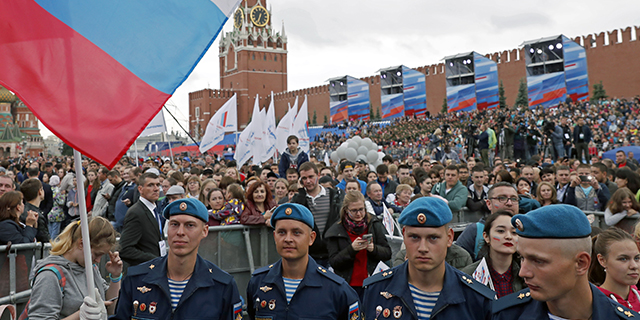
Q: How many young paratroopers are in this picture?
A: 4